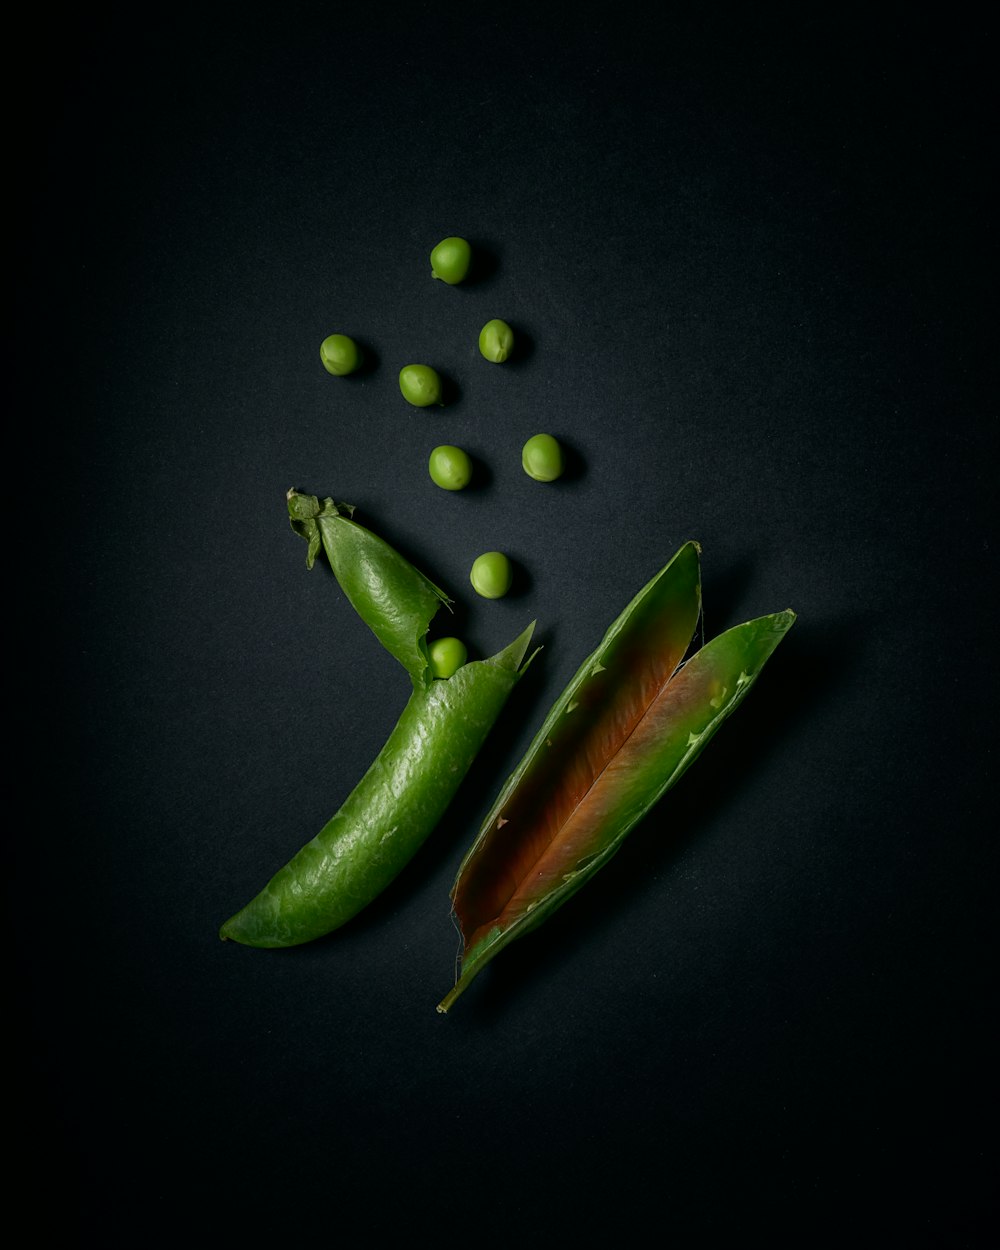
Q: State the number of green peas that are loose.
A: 7